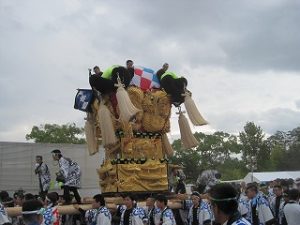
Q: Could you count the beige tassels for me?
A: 6